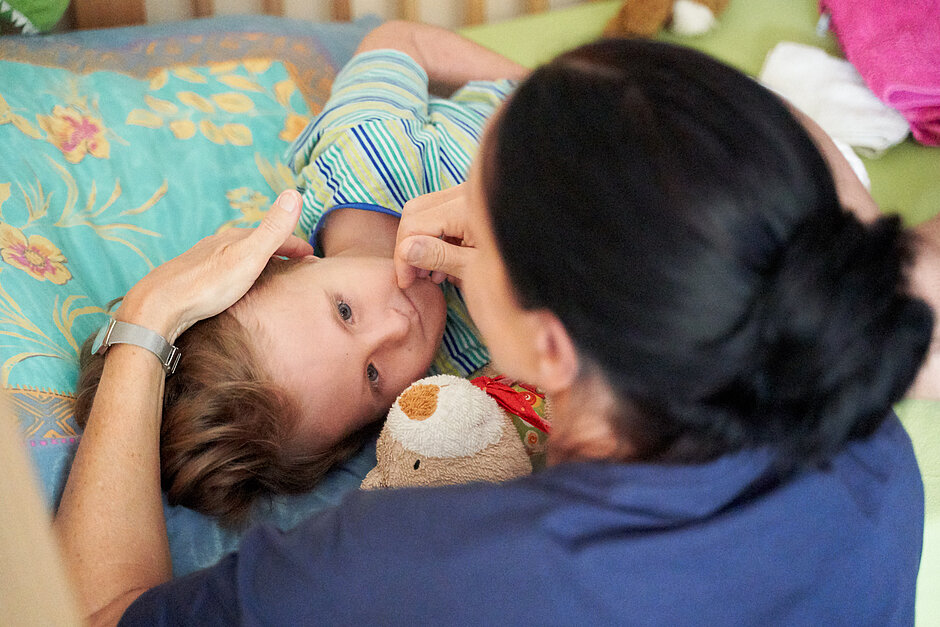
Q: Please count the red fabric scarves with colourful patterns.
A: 1